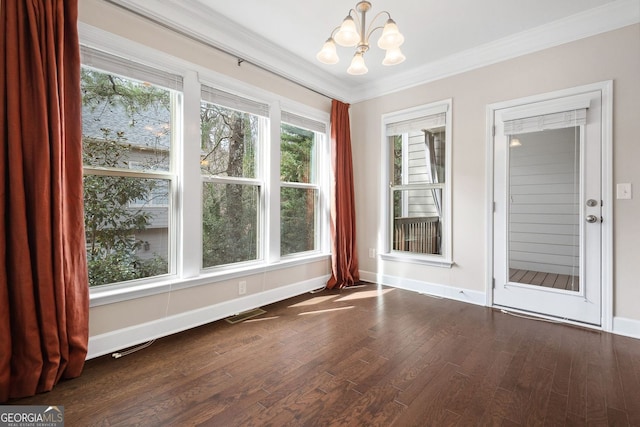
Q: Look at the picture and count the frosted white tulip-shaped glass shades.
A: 5